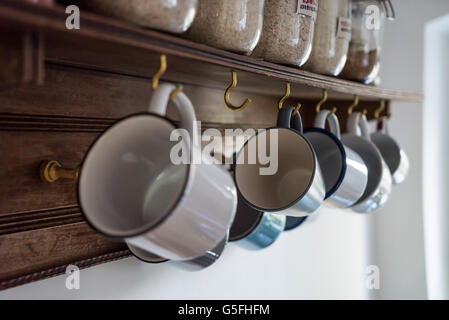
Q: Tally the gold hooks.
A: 6